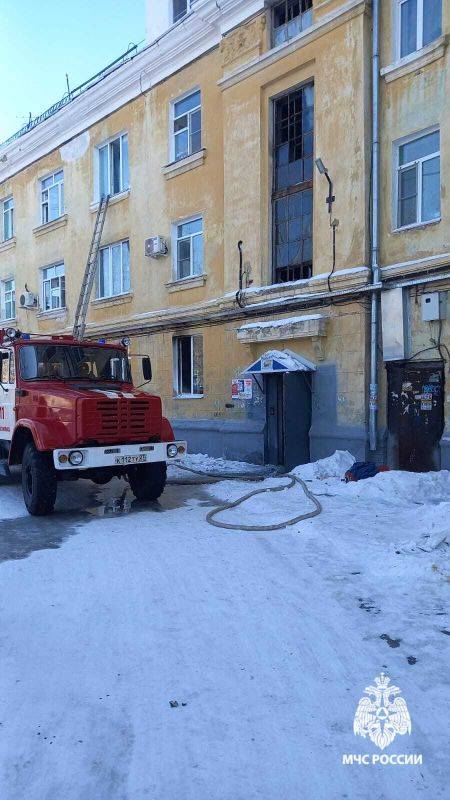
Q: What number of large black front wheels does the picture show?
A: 2